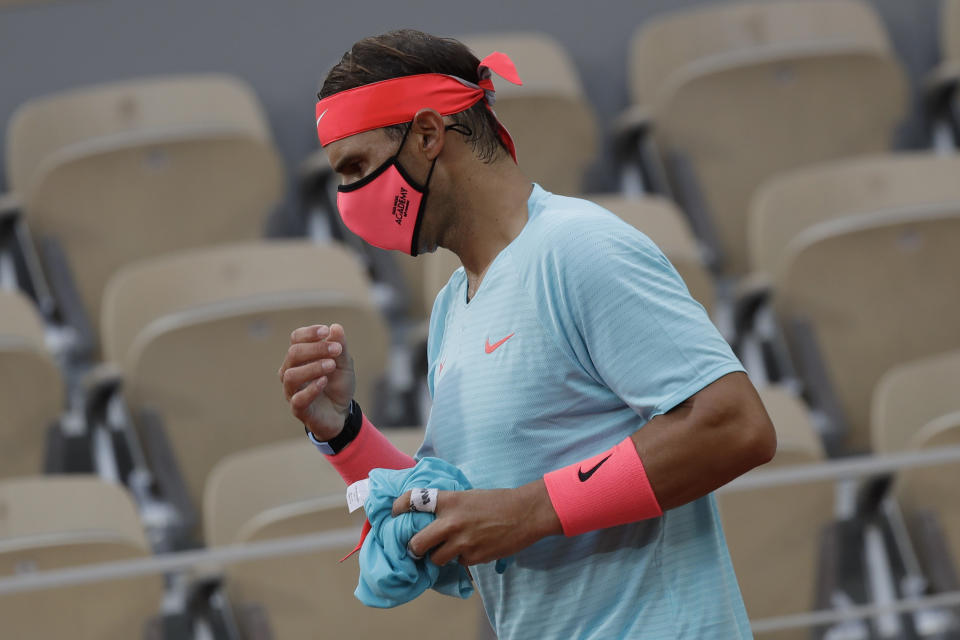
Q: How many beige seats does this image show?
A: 12